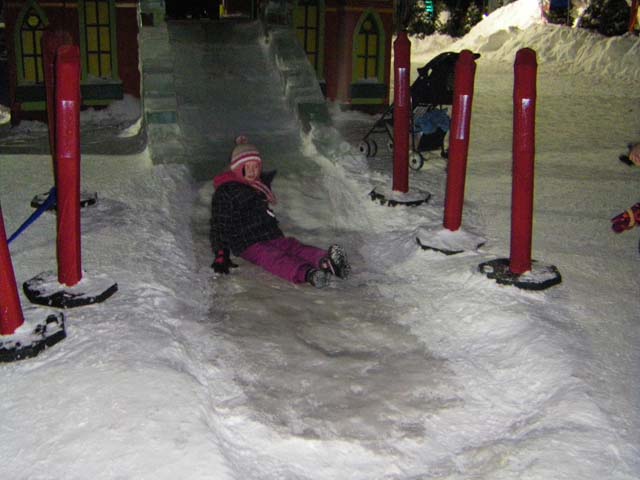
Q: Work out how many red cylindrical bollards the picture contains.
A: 6